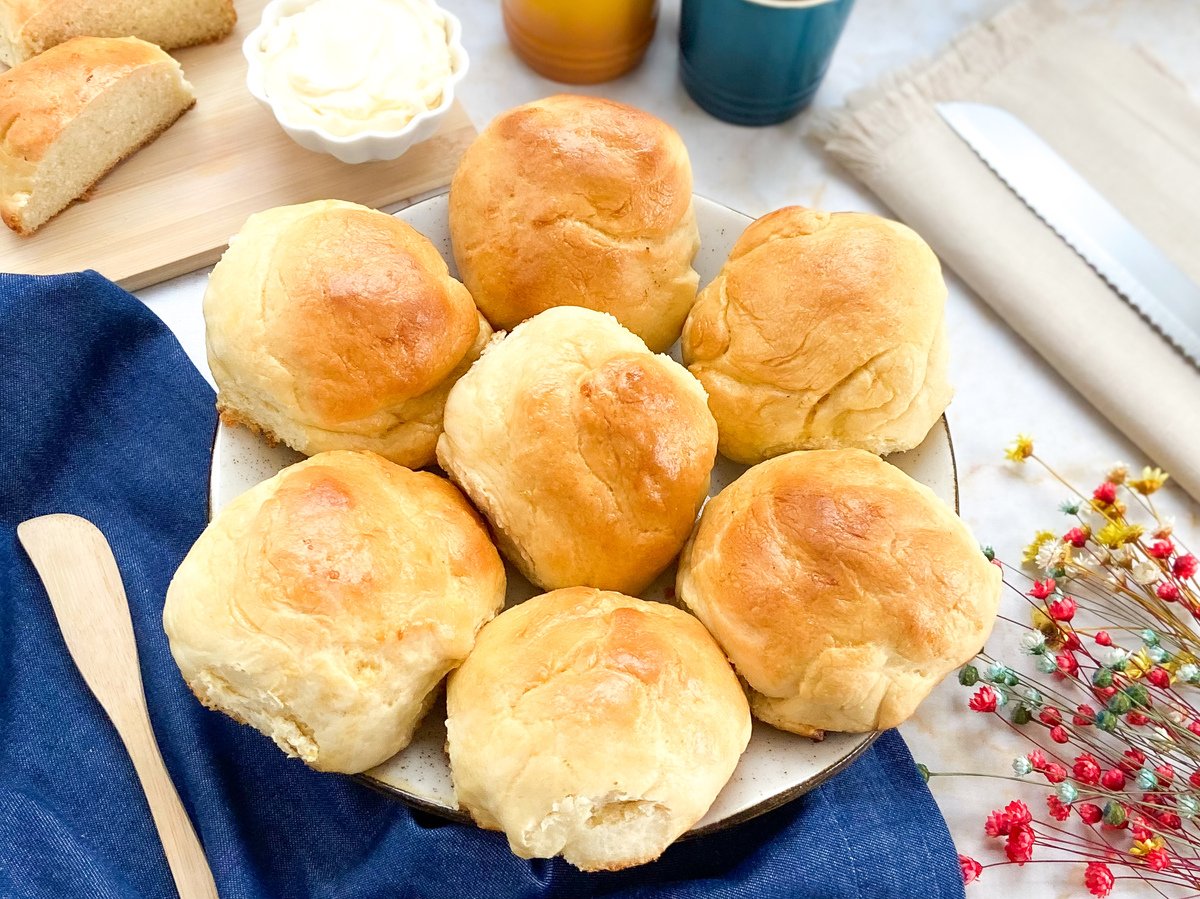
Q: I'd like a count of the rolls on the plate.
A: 7